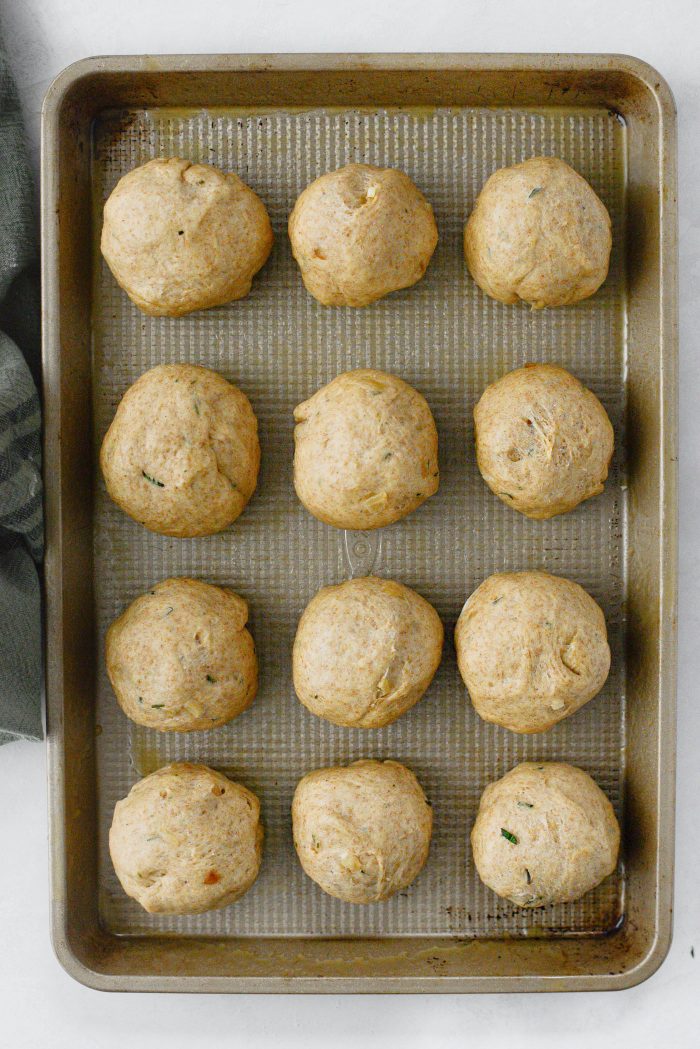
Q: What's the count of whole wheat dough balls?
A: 12